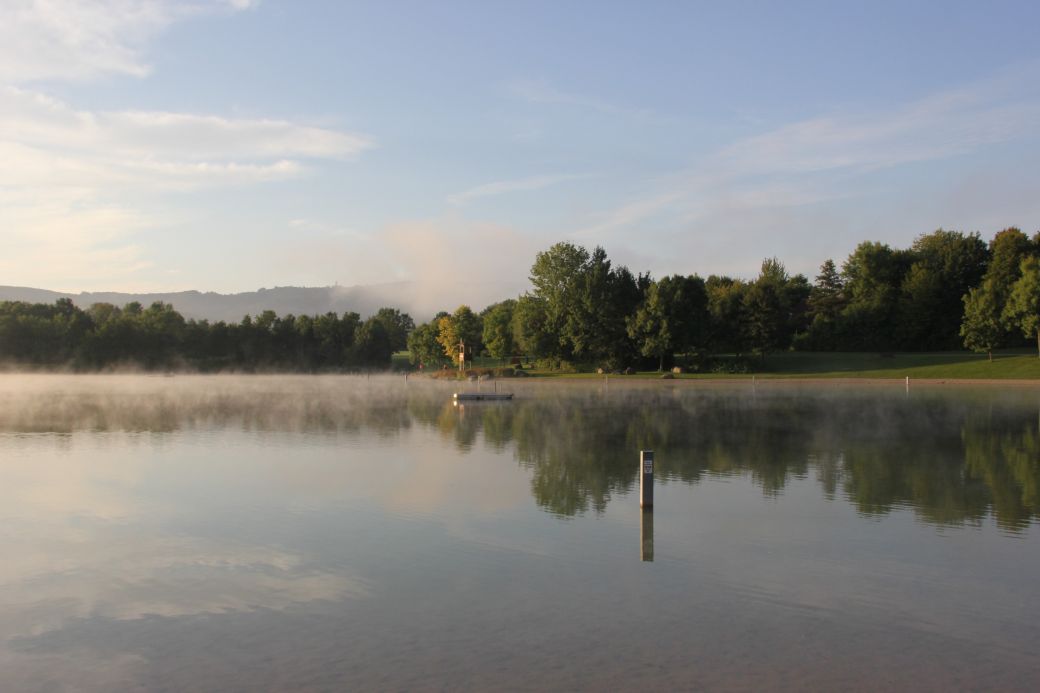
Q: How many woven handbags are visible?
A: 0